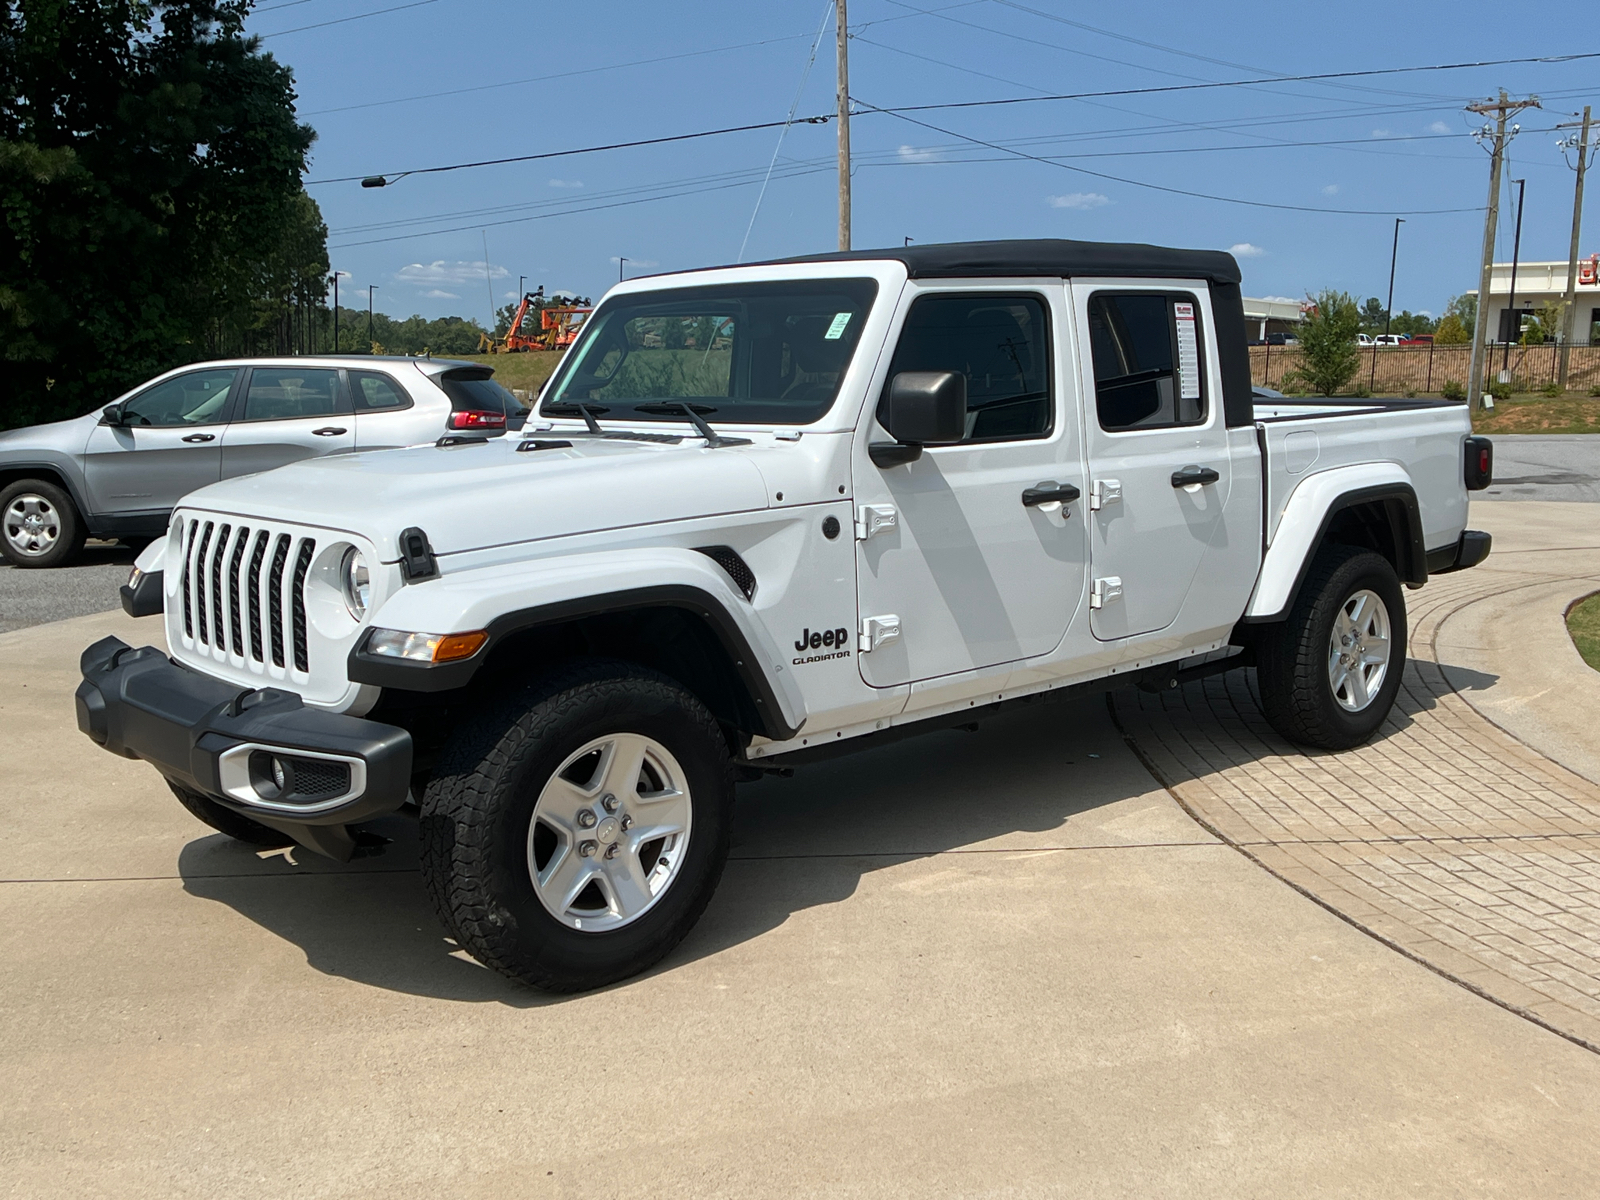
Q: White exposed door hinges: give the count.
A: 4